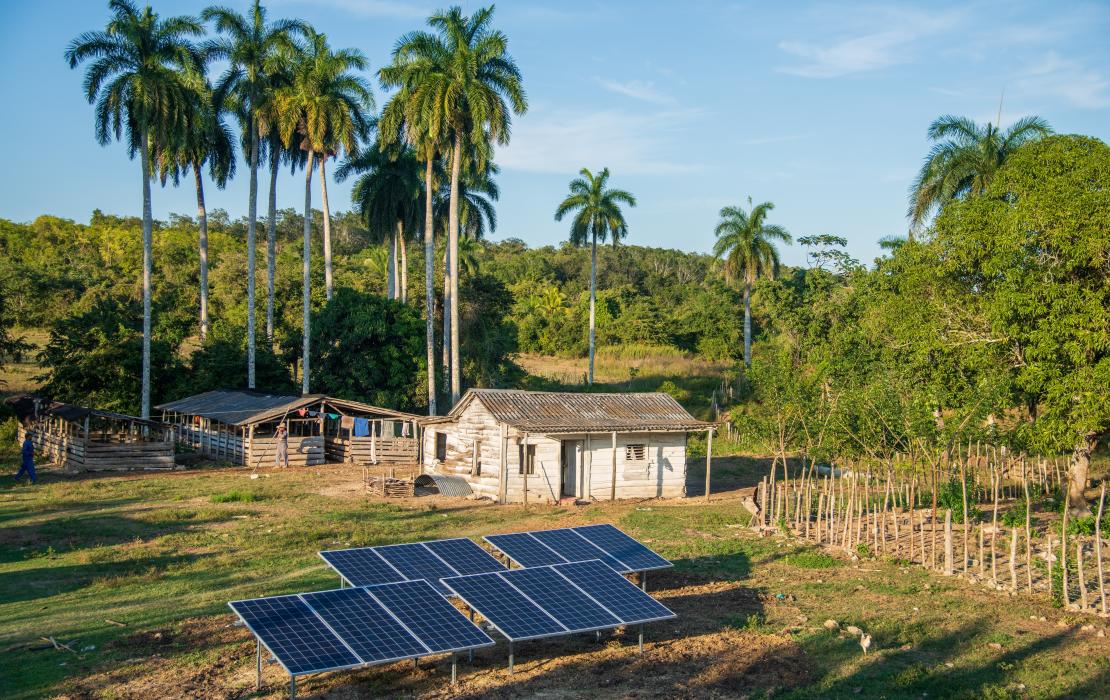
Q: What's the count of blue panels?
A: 12